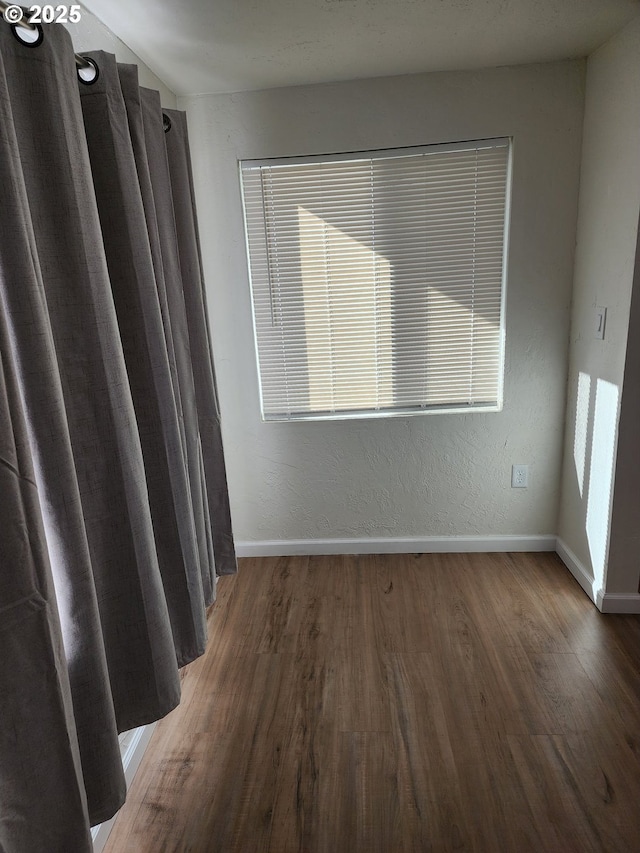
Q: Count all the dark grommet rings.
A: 3